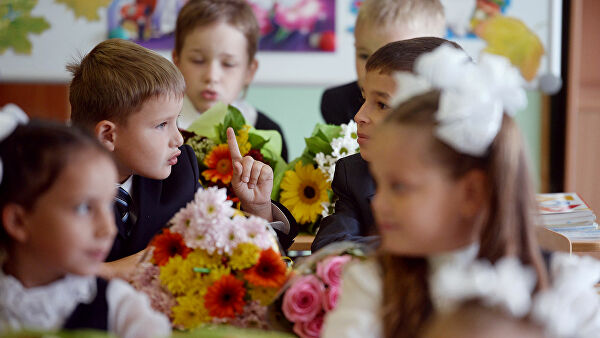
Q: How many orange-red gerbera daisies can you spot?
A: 4